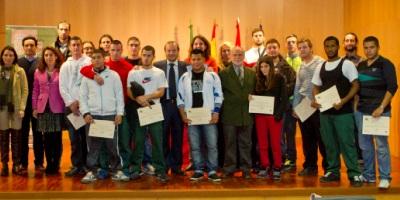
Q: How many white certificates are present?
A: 8